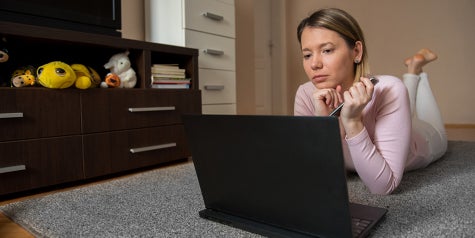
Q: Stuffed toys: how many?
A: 4